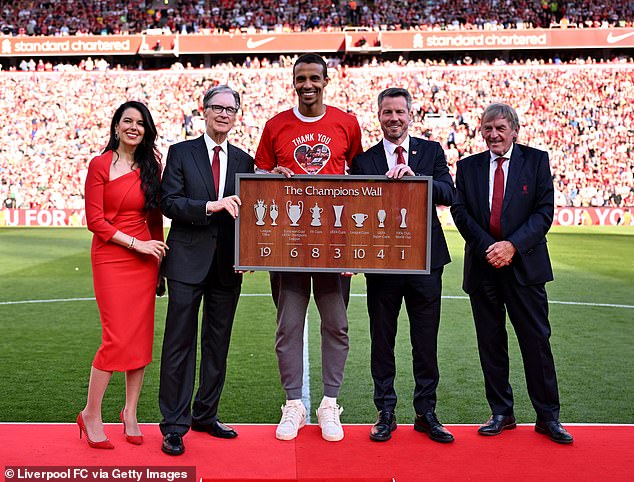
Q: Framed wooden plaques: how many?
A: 1